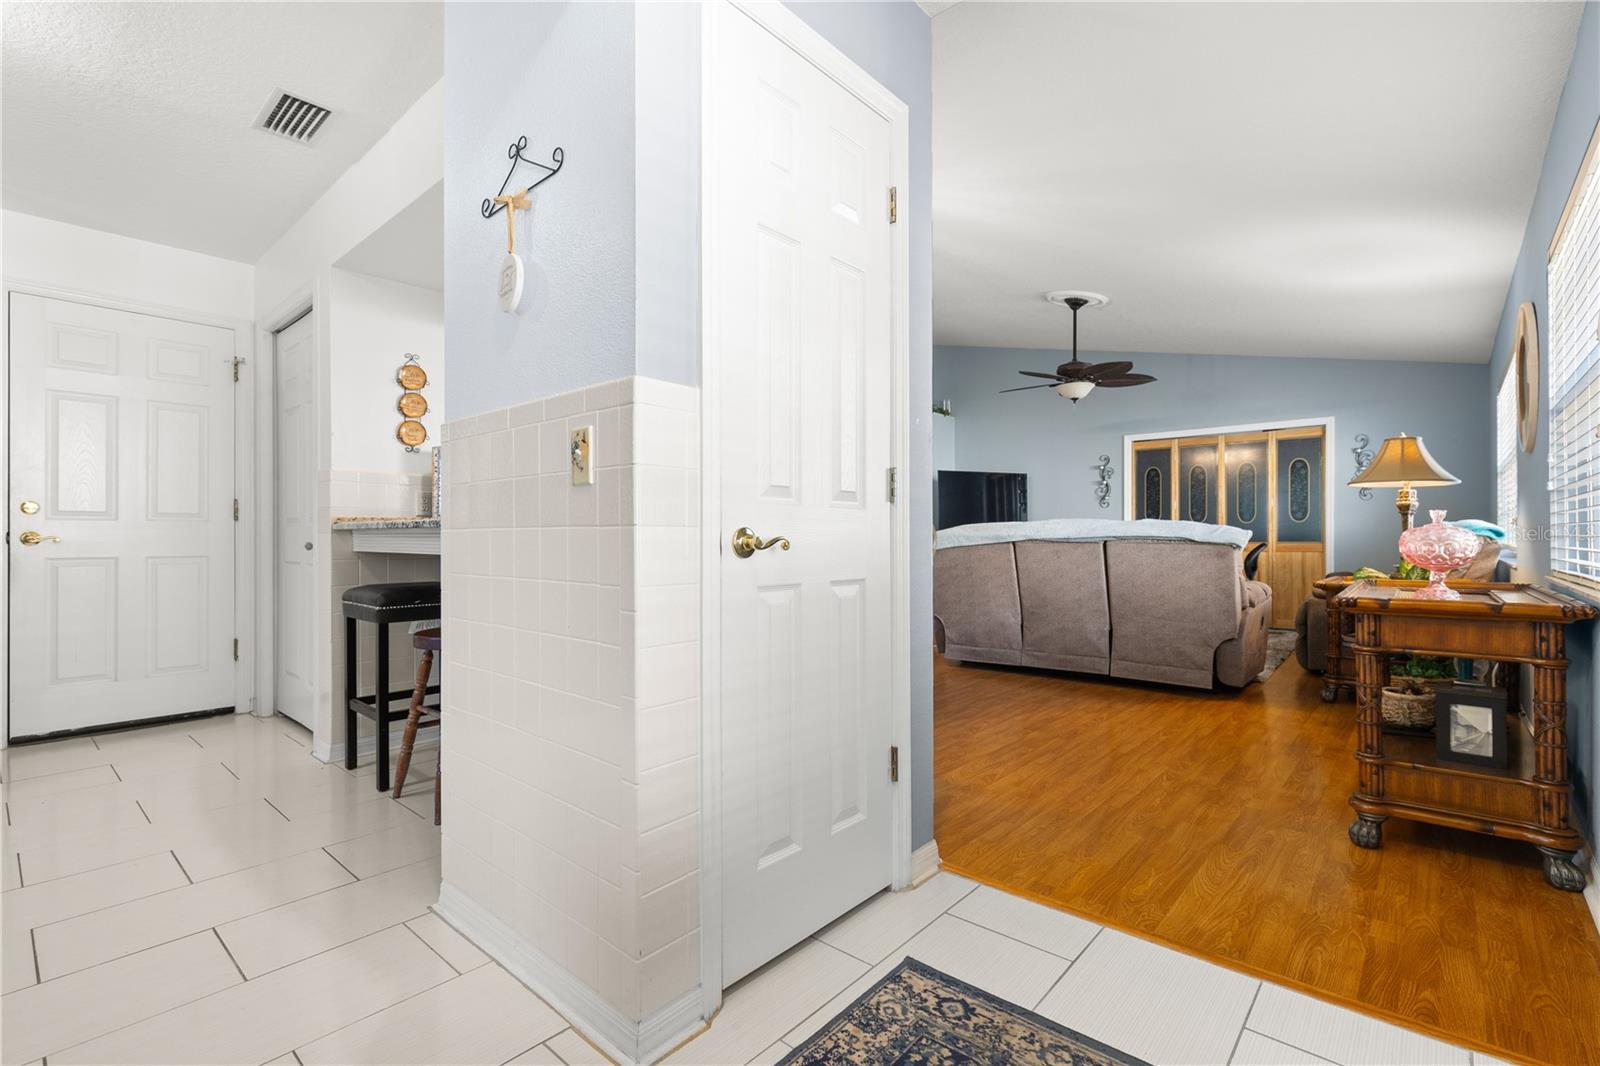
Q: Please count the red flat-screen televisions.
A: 0